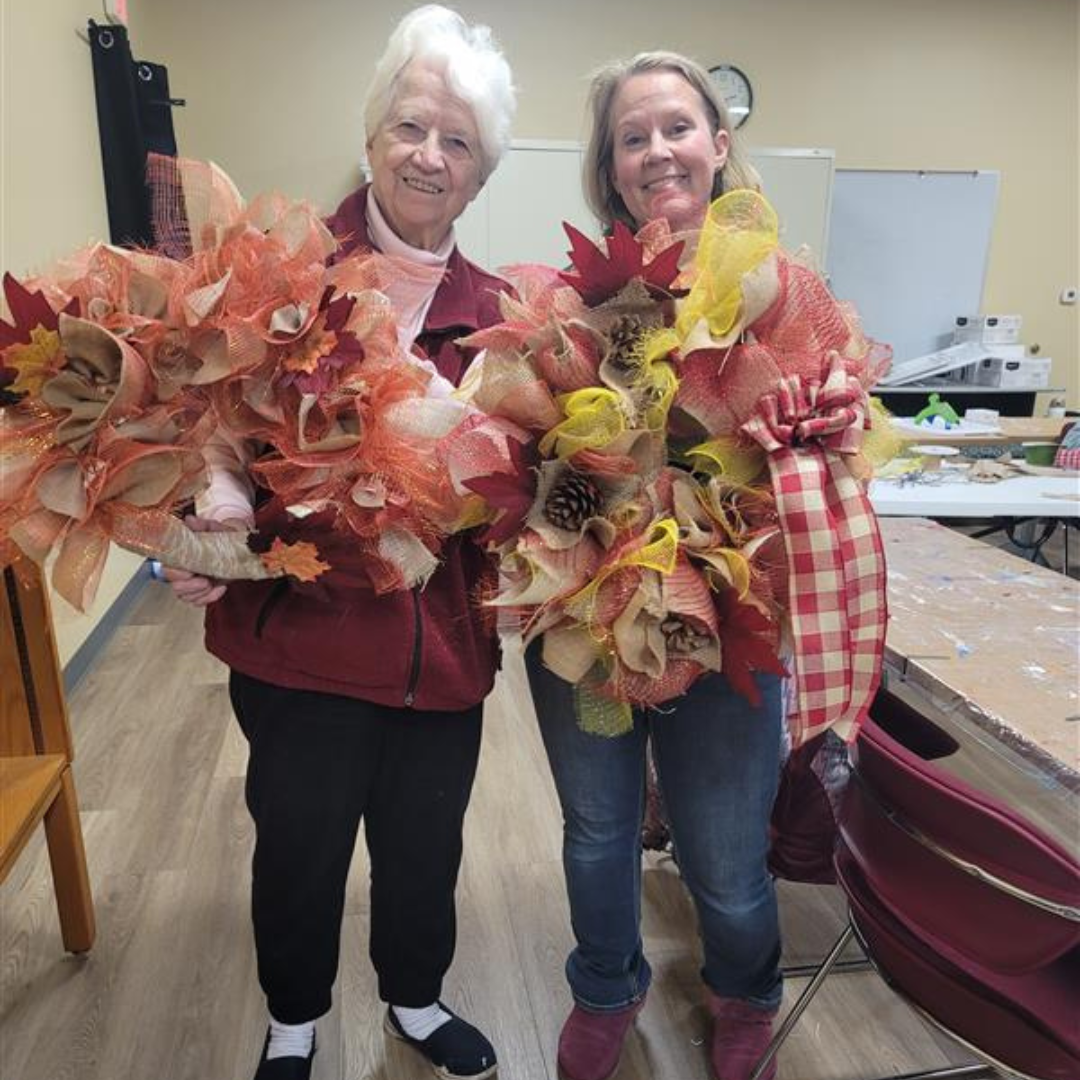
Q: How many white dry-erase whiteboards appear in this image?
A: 1